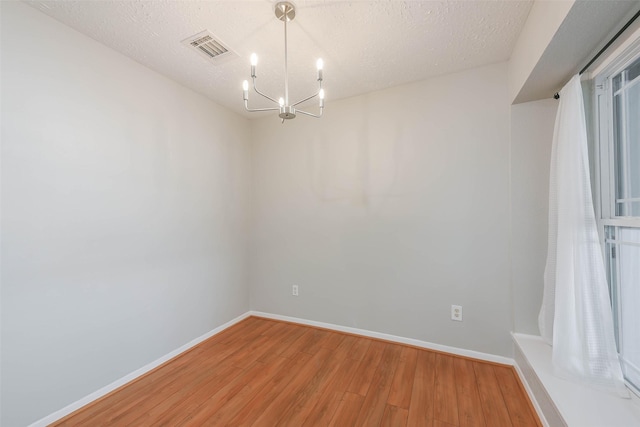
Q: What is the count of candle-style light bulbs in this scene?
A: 5